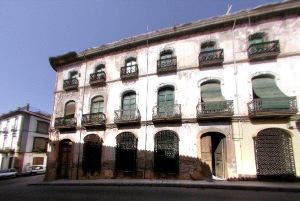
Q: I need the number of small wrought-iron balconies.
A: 12